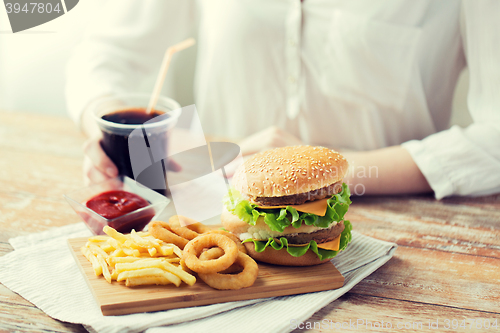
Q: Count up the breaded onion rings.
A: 5